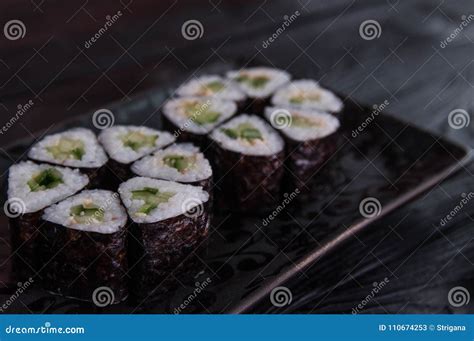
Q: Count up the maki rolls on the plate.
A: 12